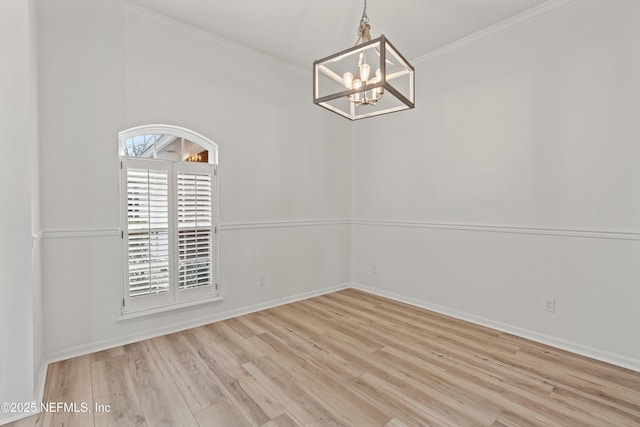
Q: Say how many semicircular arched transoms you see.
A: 1